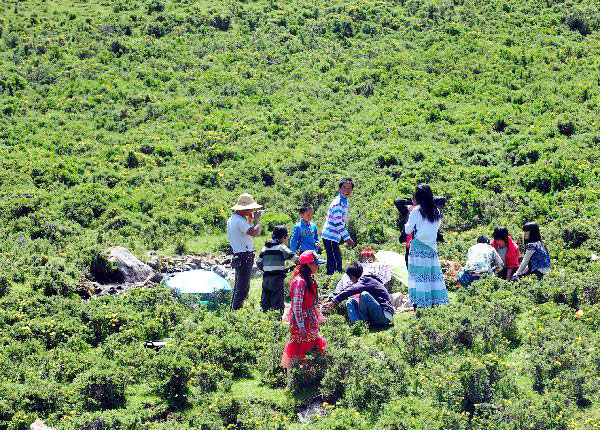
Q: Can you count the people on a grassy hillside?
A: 12